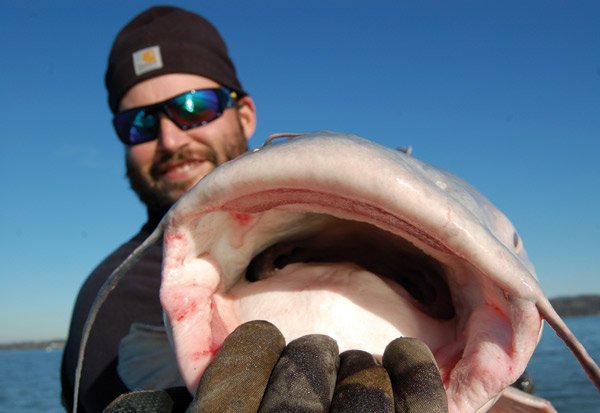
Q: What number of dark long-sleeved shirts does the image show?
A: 1